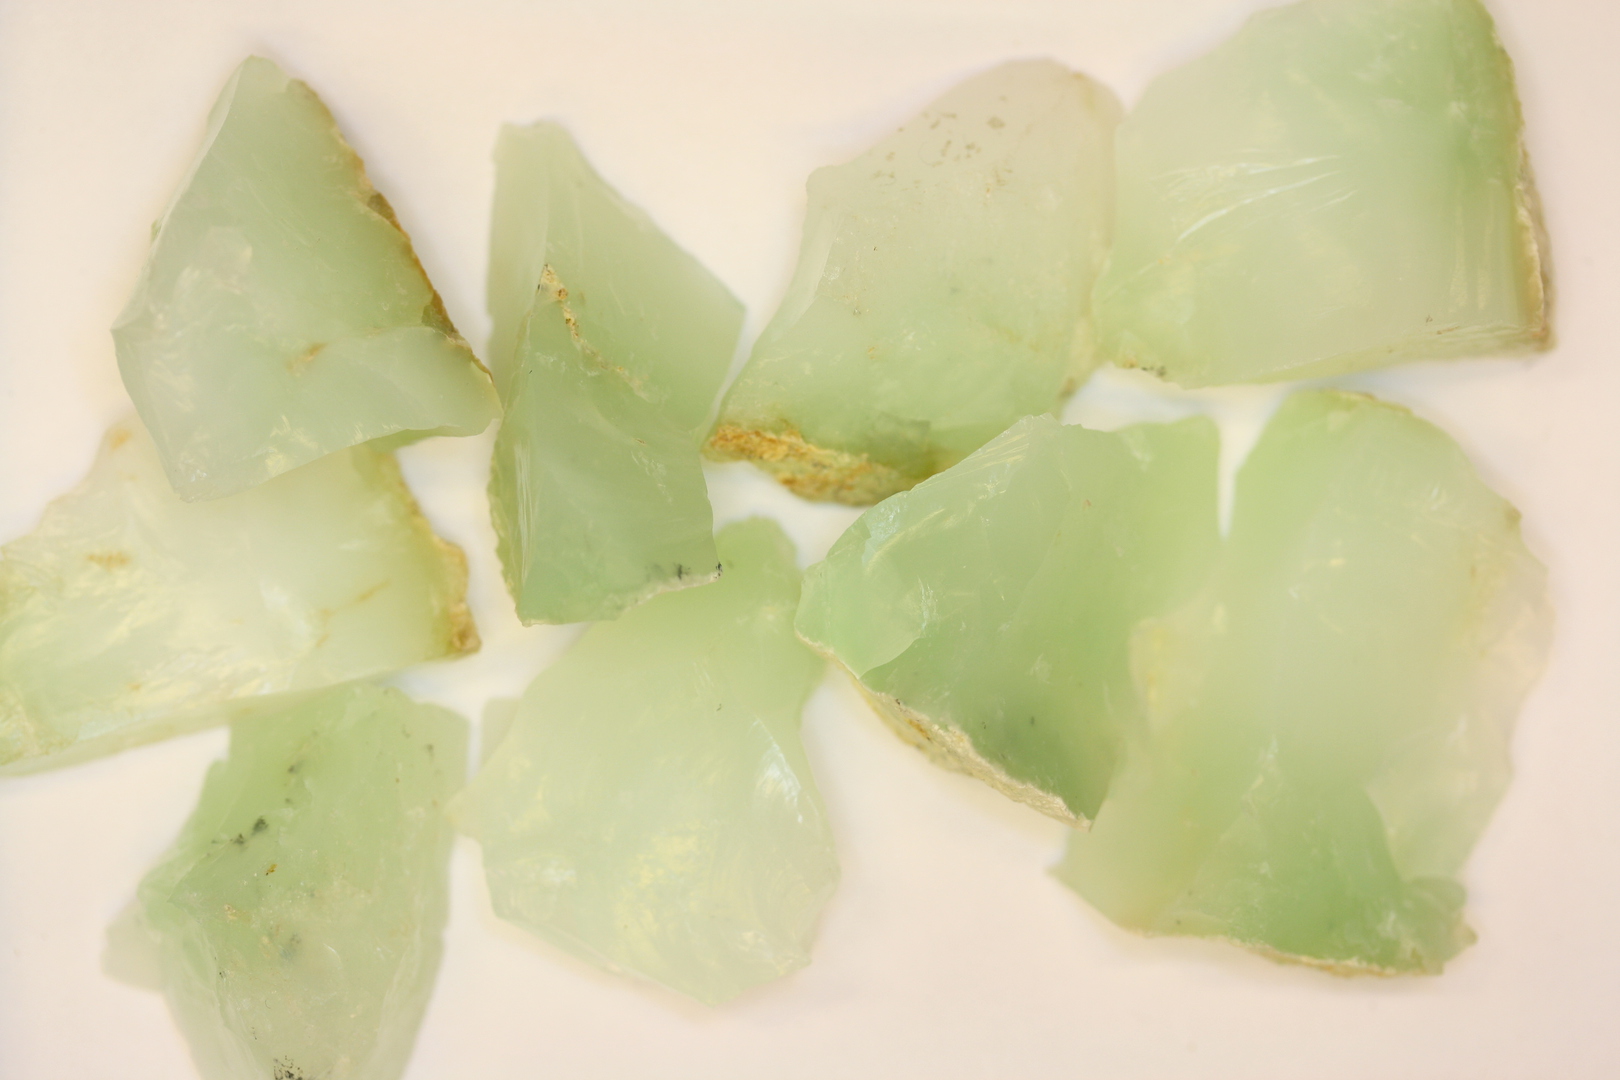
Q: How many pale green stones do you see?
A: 9